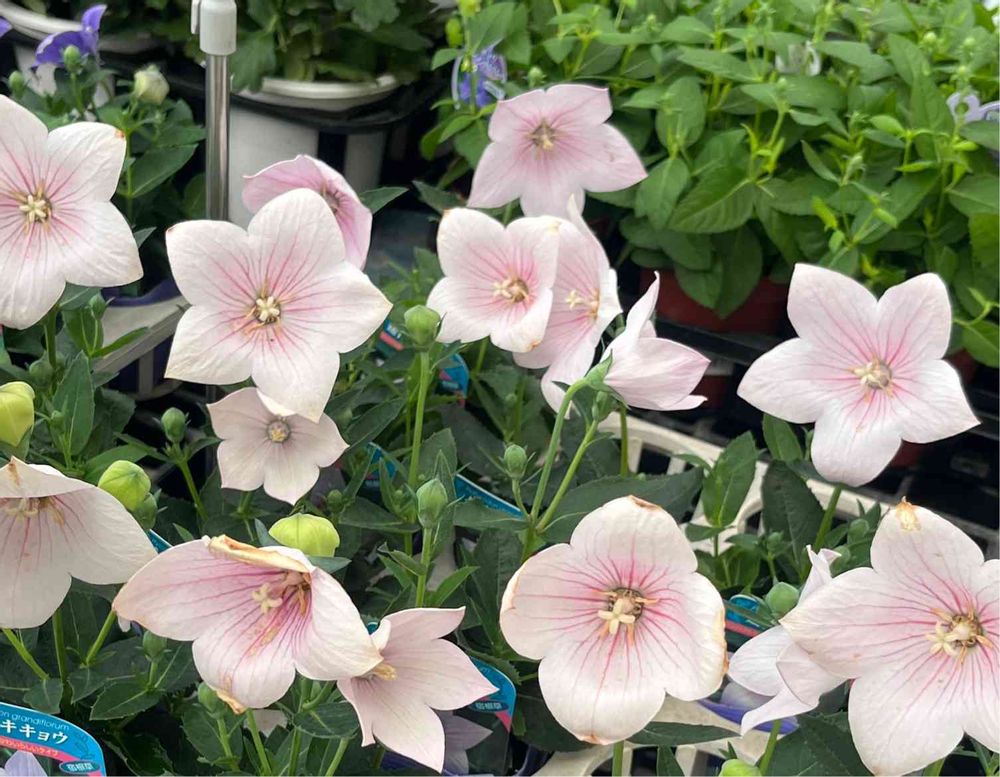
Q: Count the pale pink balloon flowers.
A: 15